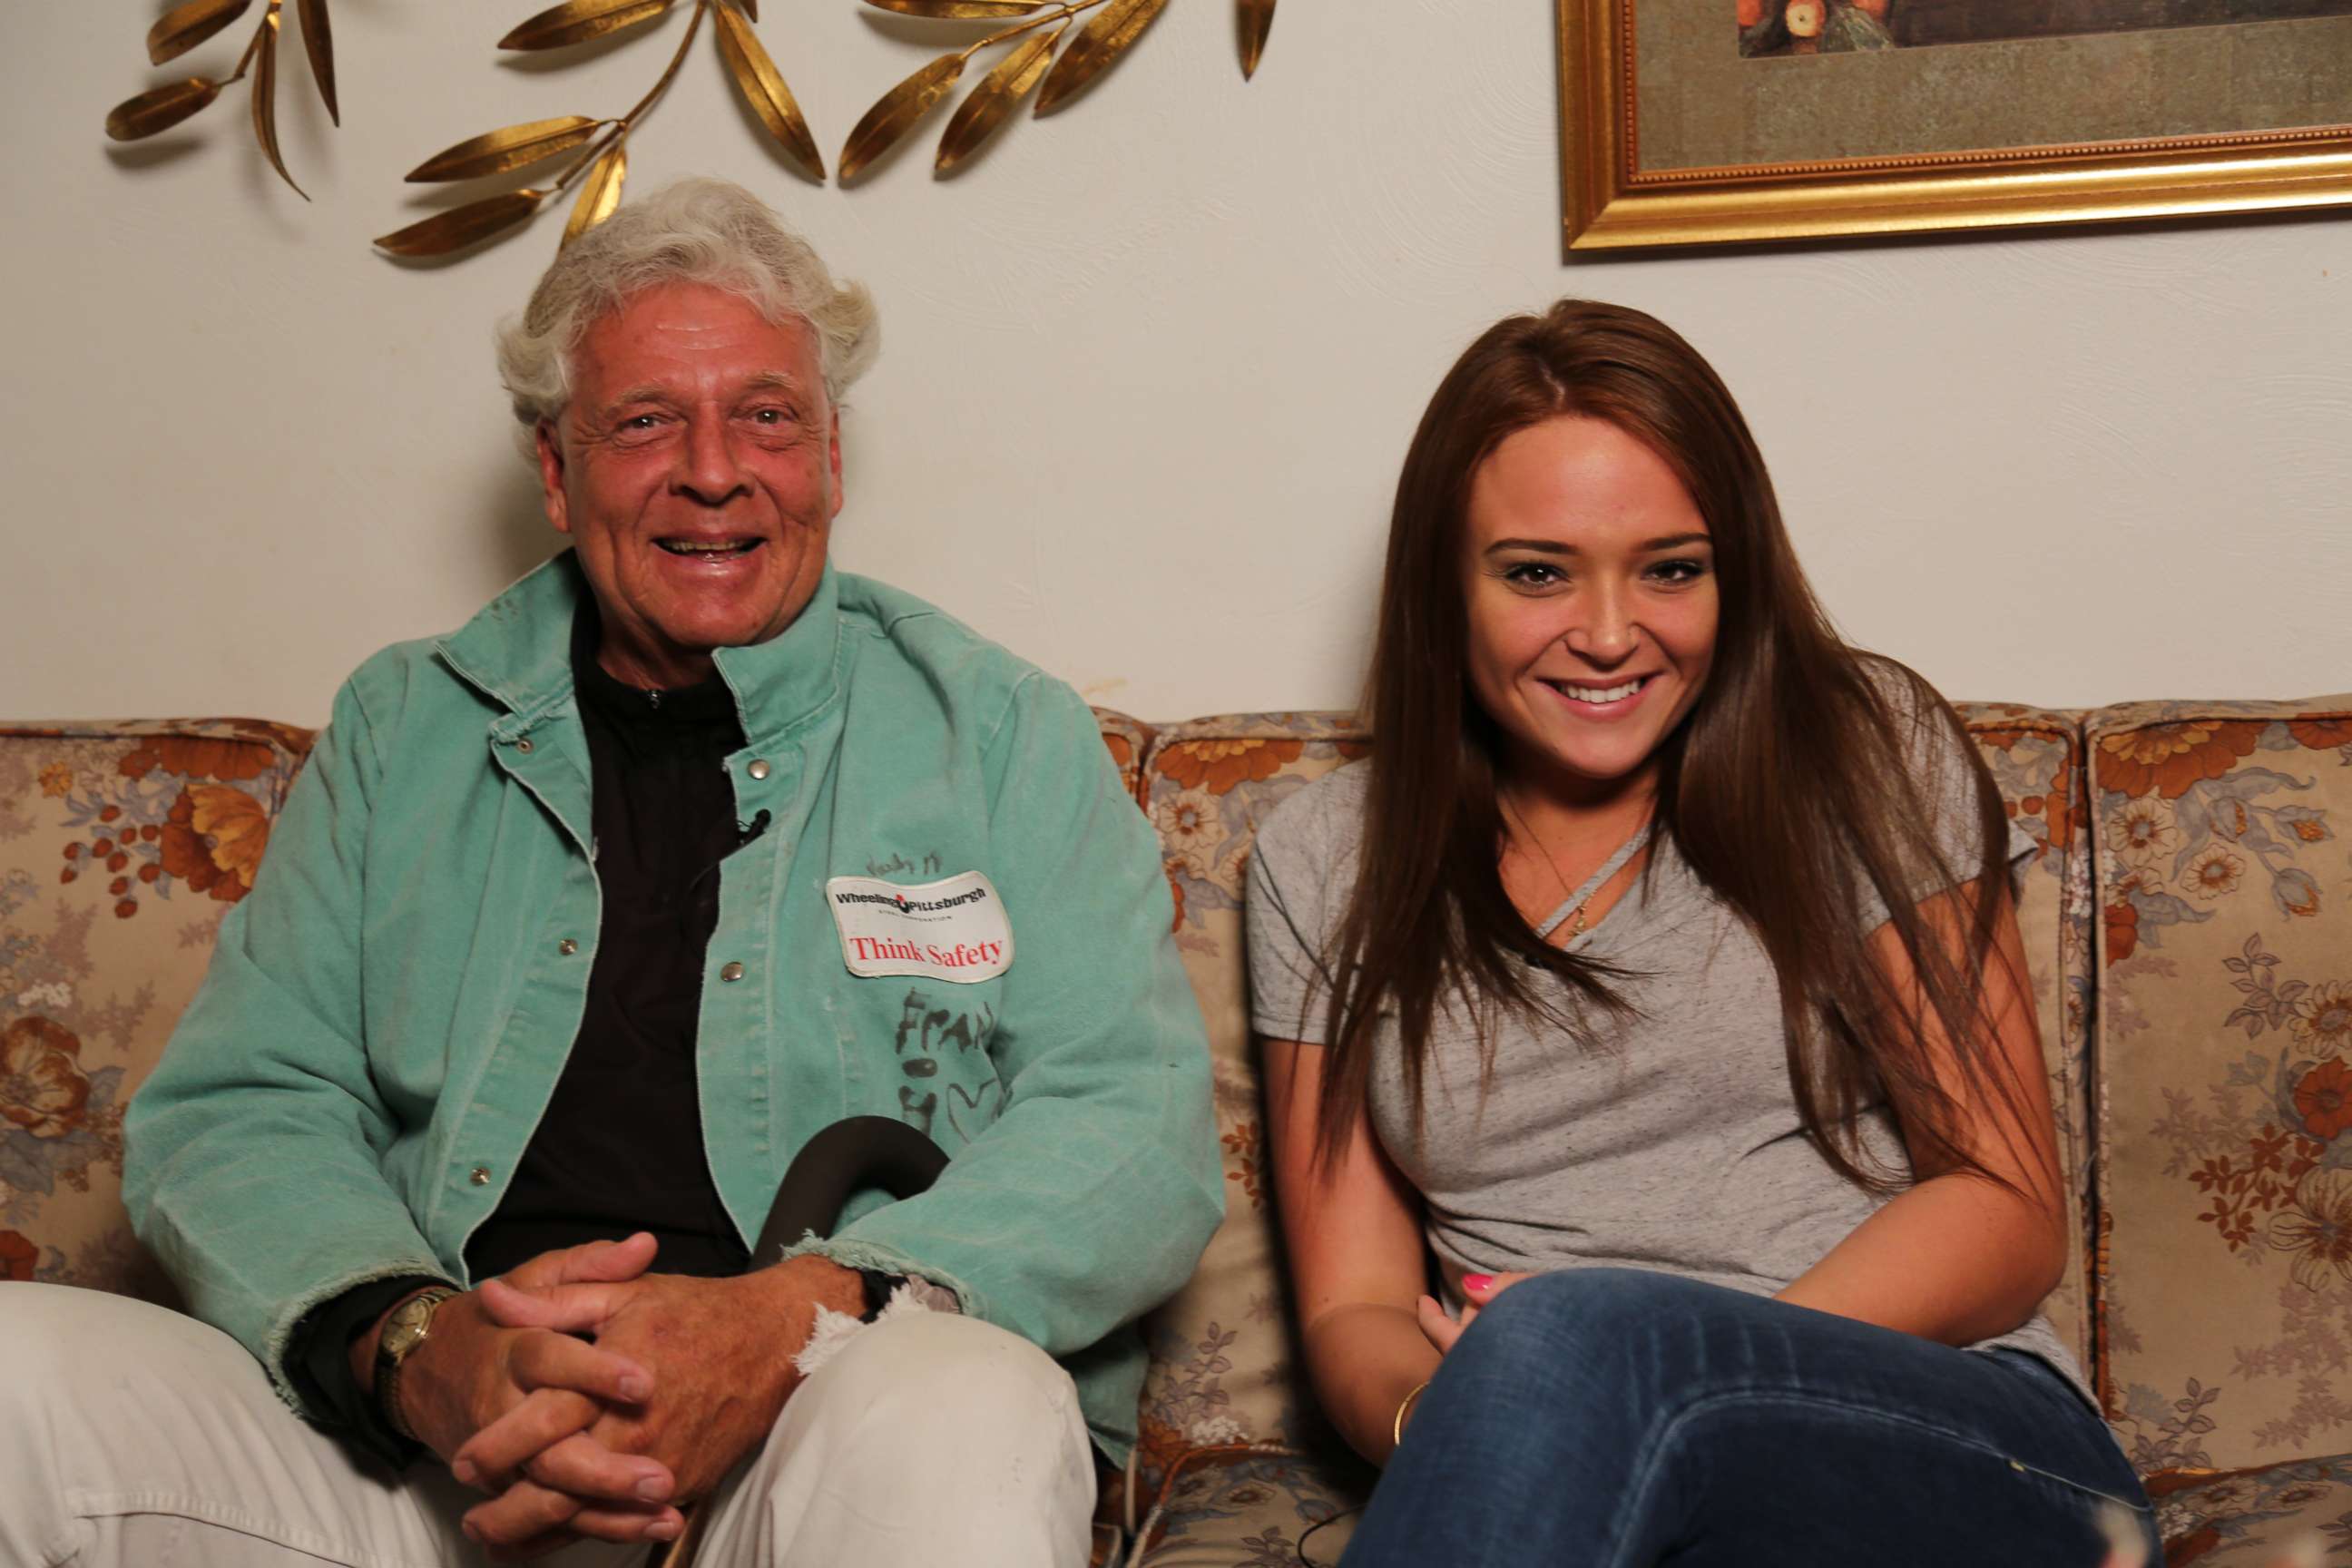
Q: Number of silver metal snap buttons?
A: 5